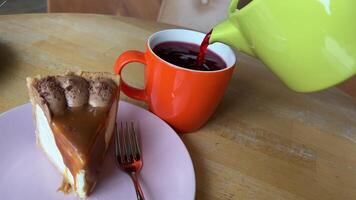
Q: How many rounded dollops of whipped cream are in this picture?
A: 3